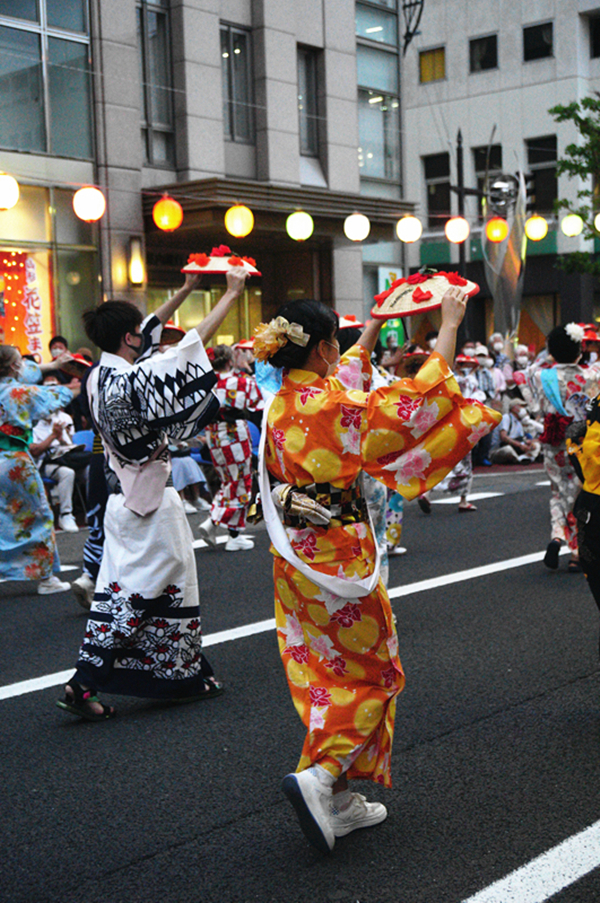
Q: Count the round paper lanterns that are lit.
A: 12